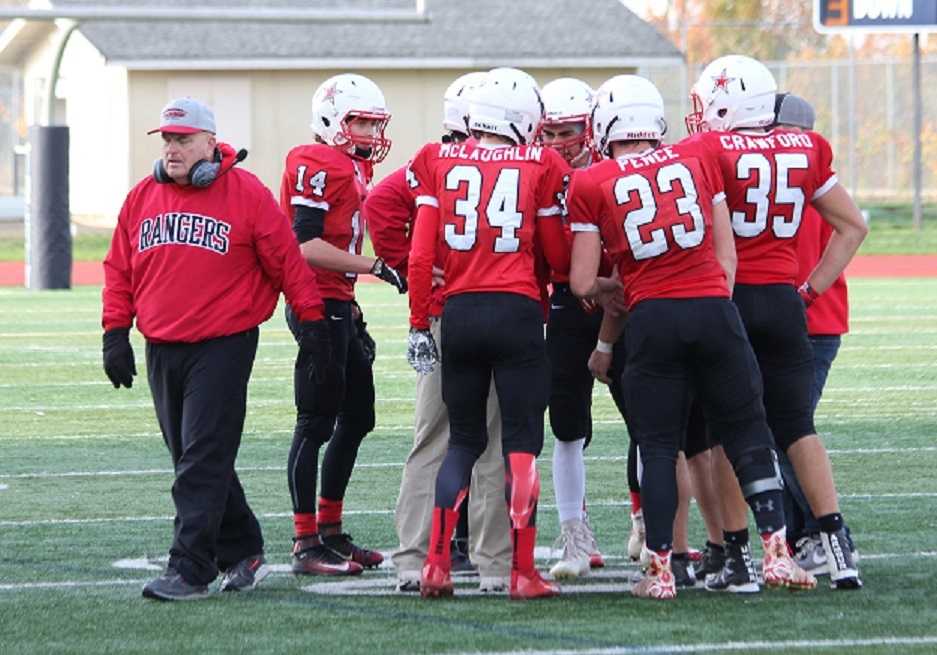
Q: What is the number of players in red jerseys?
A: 6